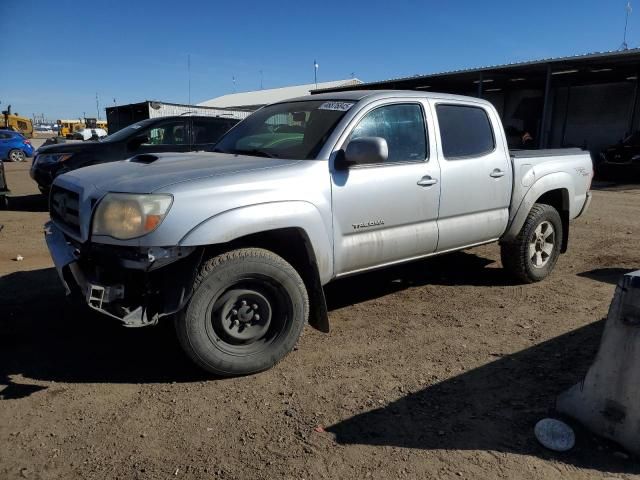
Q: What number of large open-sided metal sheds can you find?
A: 1